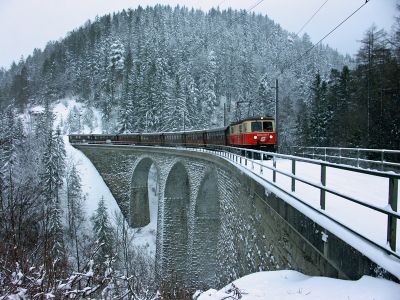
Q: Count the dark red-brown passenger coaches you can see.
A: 7